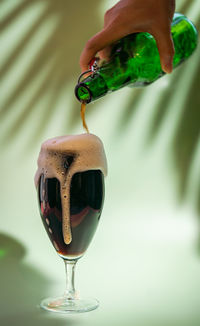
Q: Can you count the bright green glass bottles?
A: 1